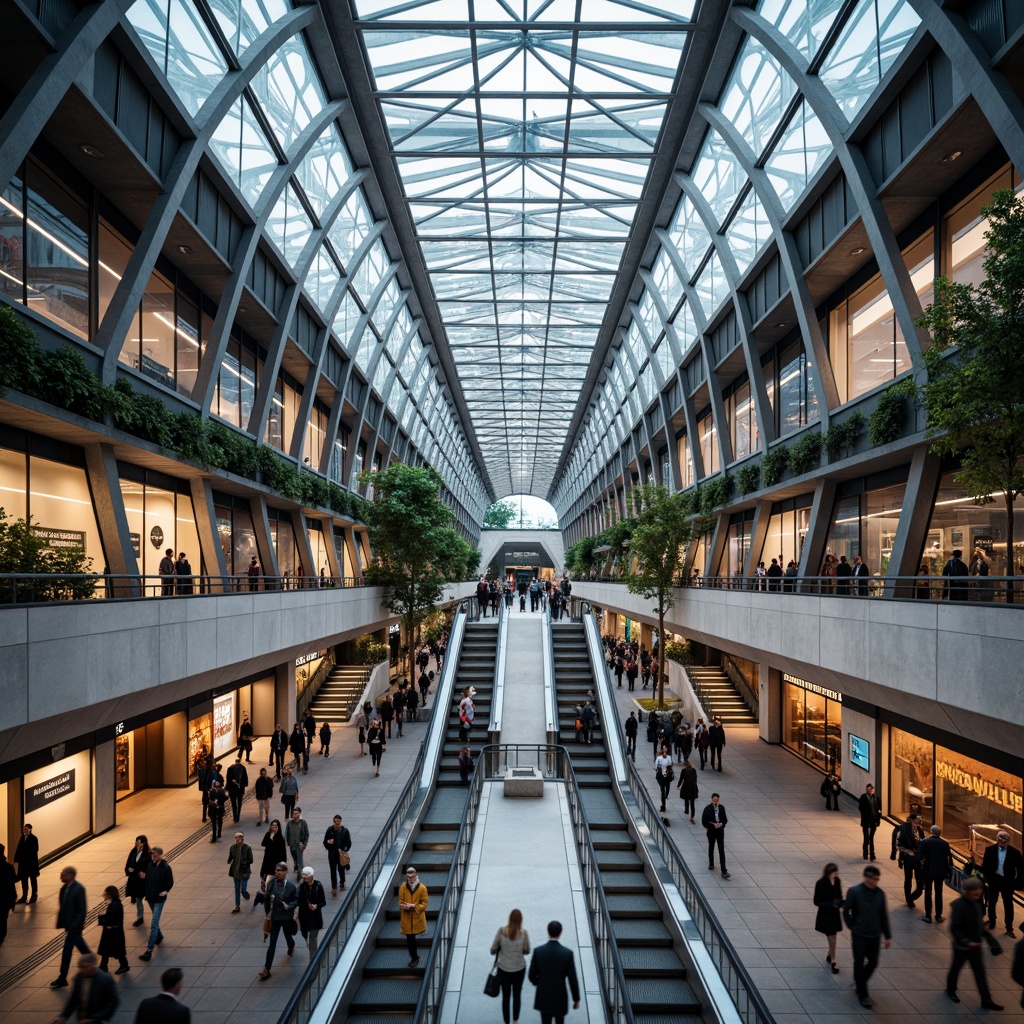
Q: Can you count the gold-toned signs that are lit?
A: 2